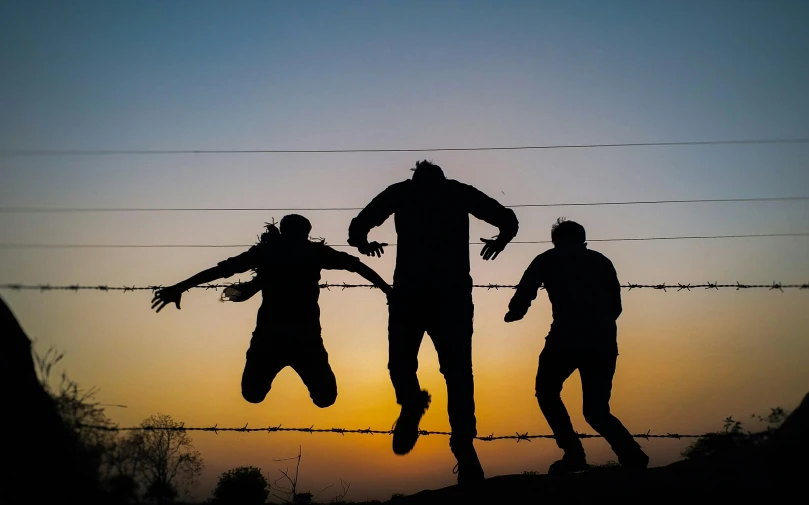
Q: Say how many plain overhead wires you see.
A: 3